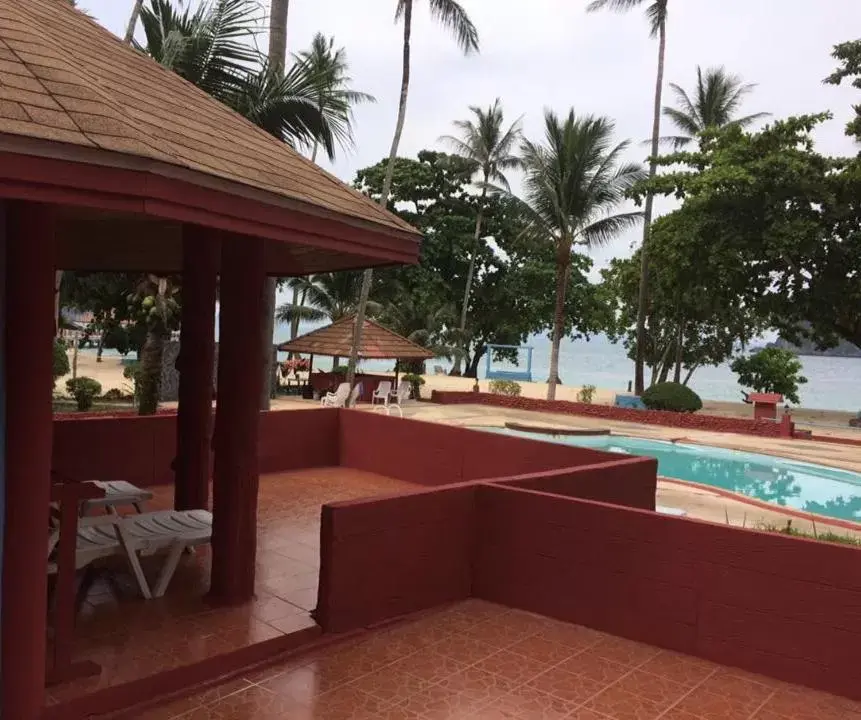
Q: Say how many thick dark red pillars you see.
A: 3